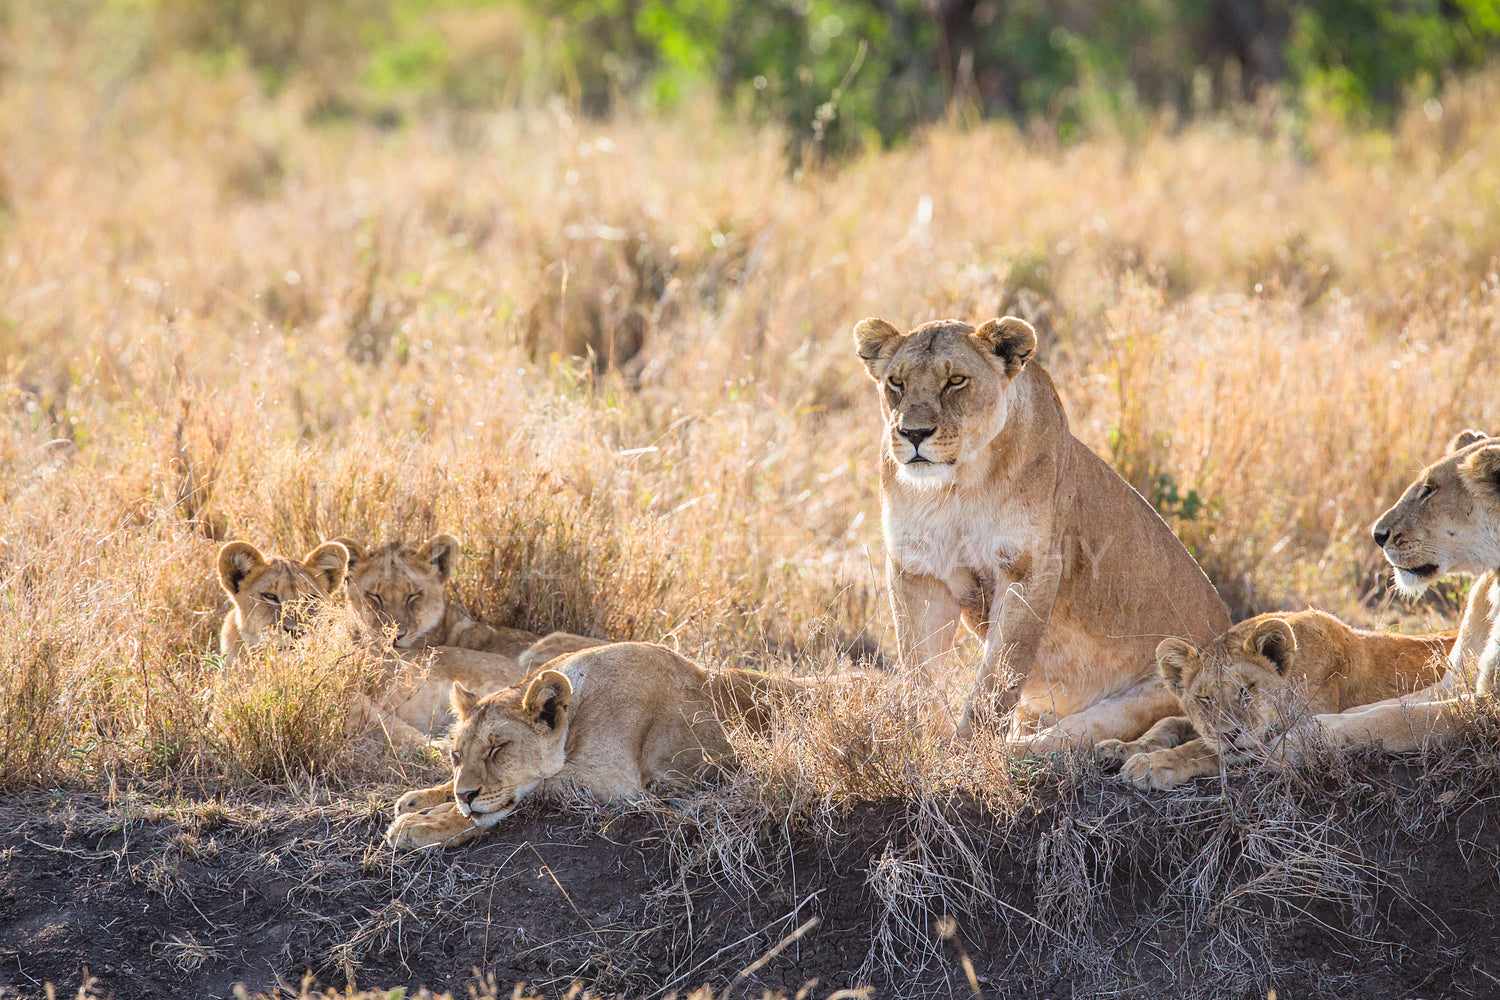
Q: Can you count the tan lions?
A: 6